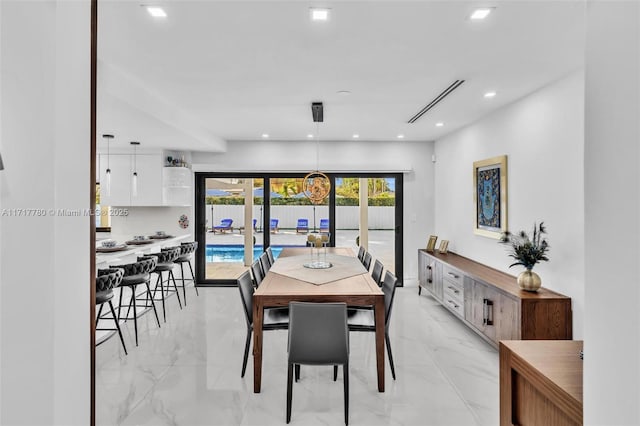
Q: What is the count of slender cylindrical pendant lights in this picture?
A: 2